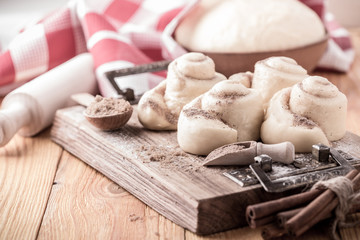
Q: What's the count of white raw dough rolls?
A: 4